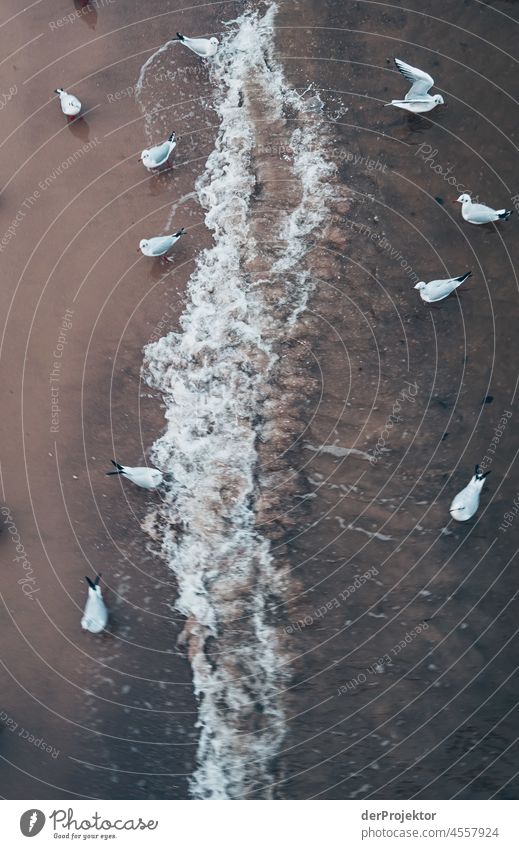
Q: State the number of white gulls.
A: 10